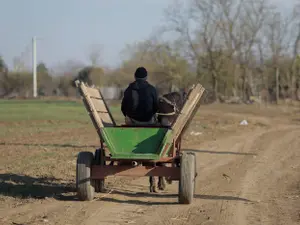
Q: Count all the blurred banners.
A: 0